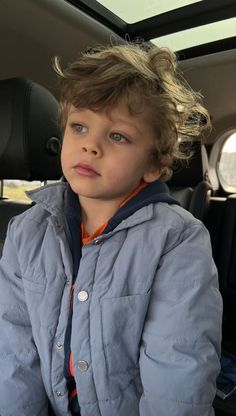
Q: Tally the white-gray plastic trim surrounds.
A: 1